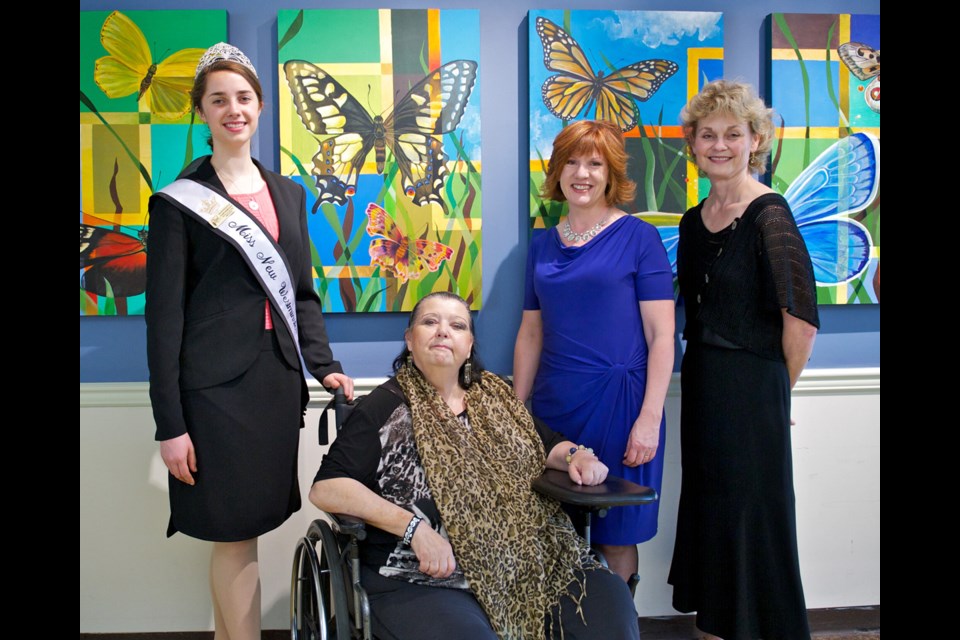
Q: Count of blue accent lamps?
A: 0